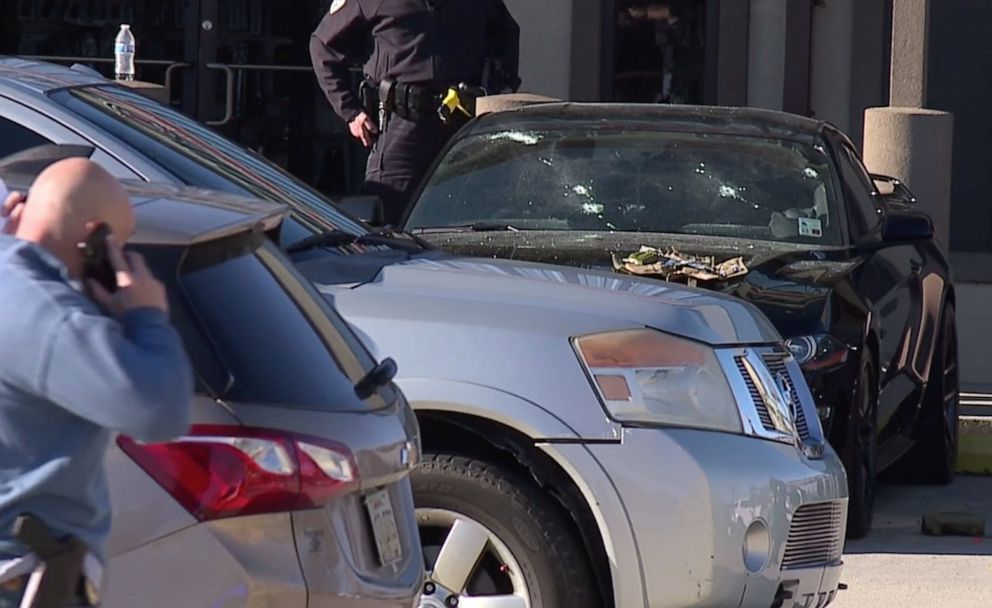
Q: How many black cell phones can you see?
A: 1